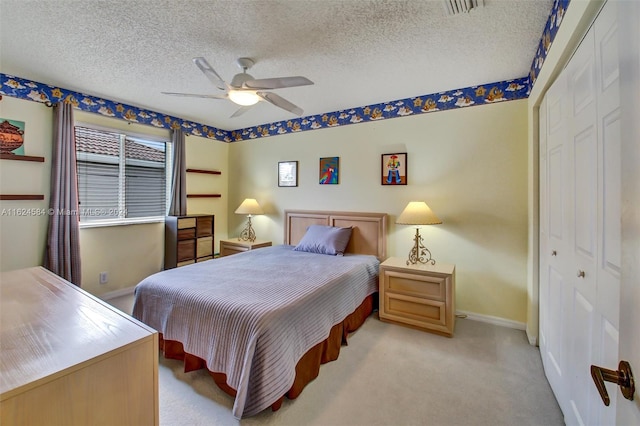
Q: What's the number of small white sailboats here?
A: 0